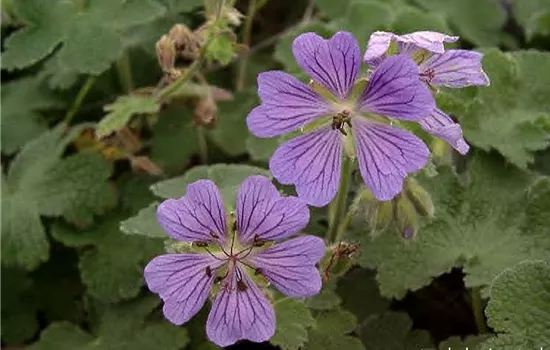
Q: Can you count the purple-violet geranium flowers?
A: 3